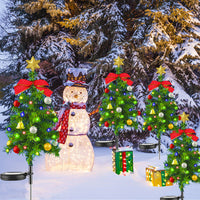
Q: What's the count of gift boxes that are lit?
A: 2